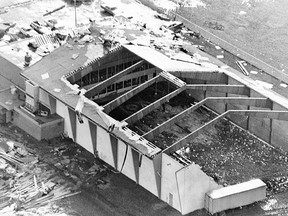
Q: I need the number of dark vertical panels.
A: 6